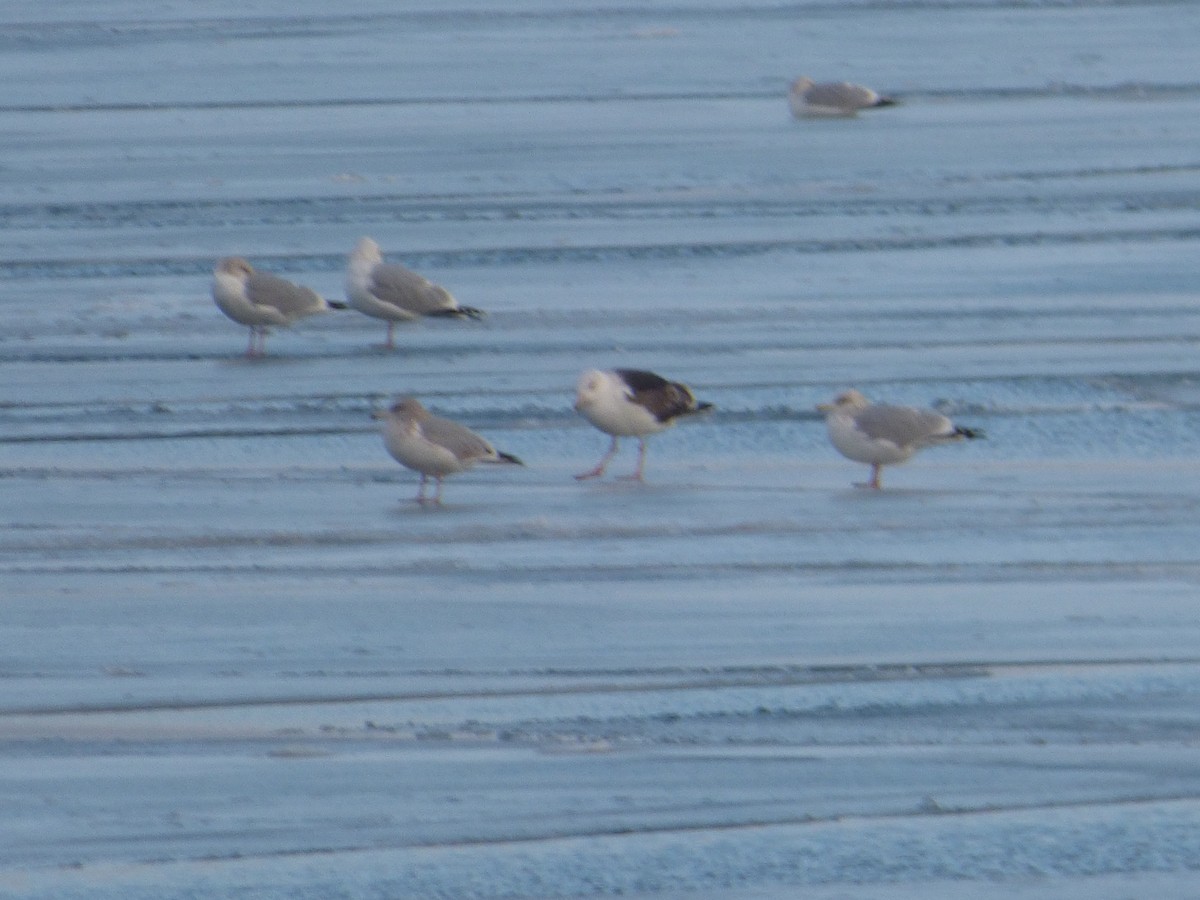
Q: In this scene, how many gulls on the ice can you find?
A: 6